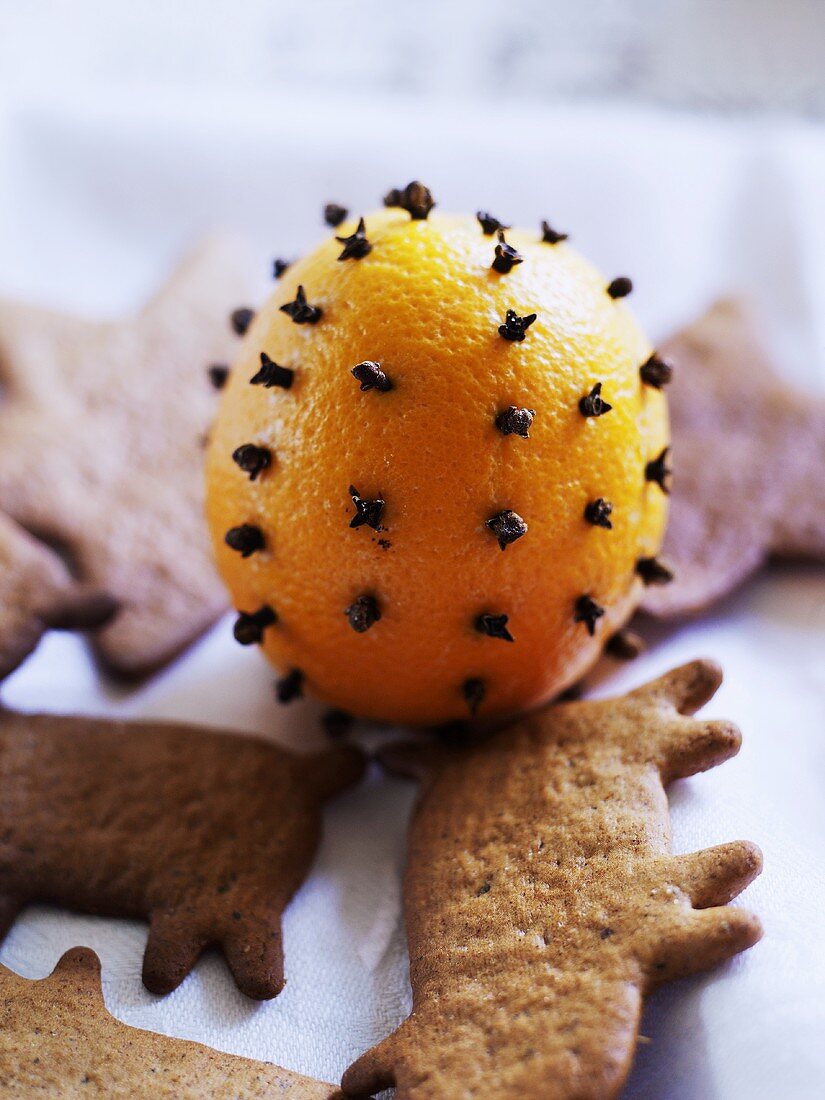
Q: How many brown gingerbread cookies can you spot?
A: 6